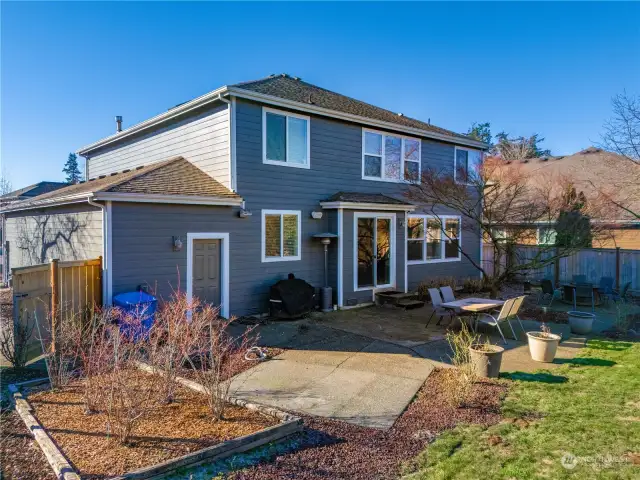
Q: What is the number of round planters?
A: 3